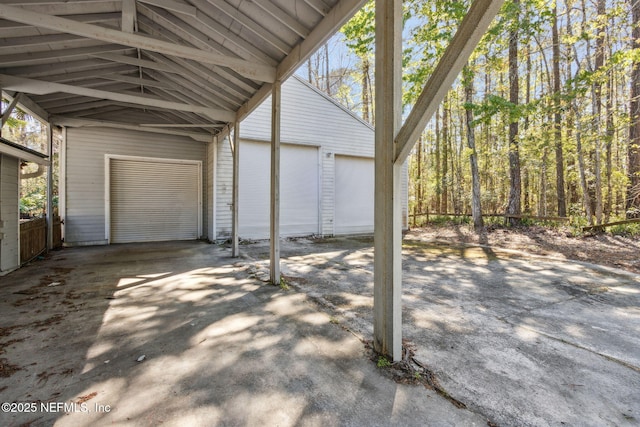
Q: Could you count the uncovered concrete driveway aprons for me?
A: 1